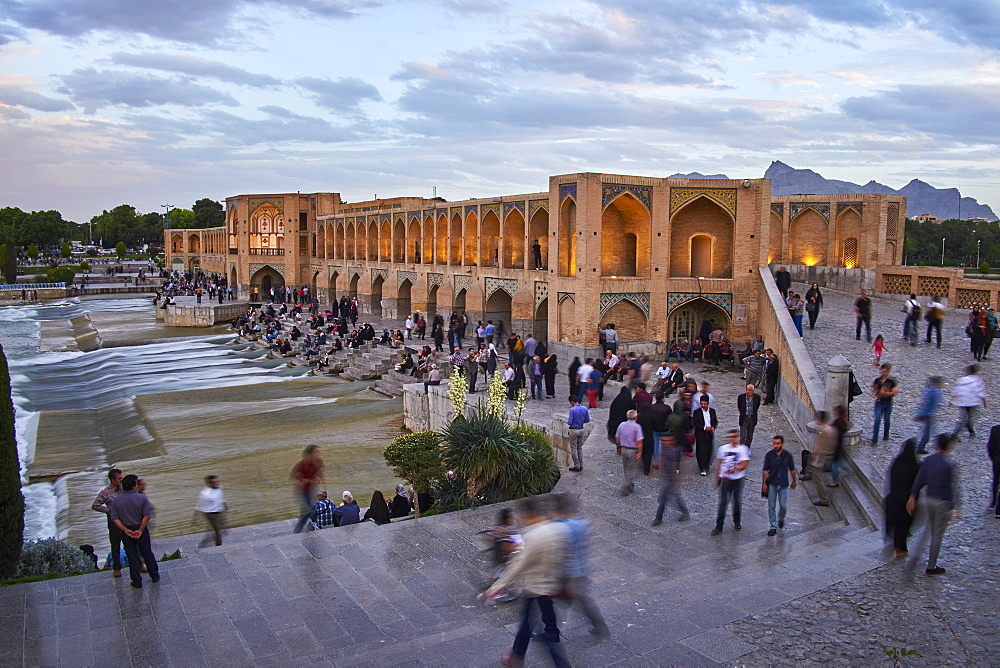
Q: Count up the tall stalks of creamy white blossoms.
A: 3